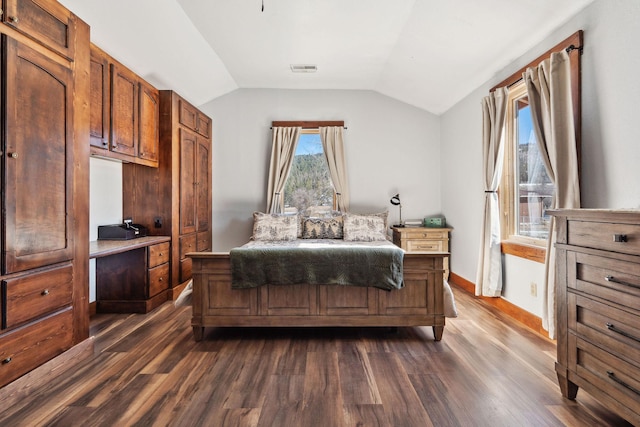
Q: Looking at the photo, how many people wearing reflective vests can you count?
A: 0